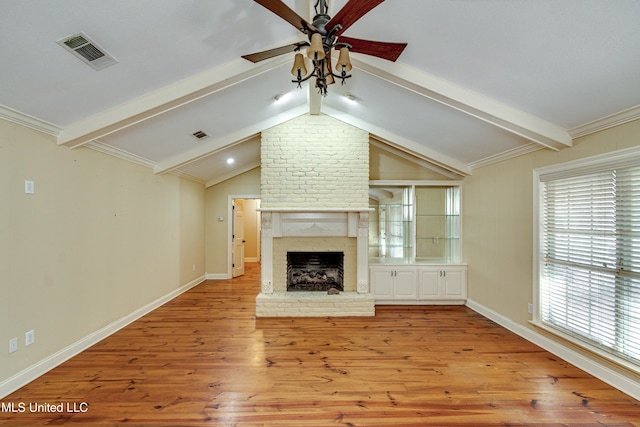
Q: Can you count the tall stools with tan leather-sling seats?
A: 0